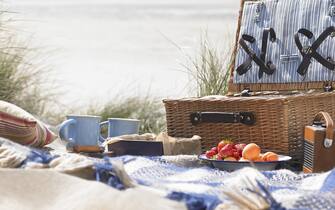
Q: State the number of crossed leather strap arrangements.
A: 2